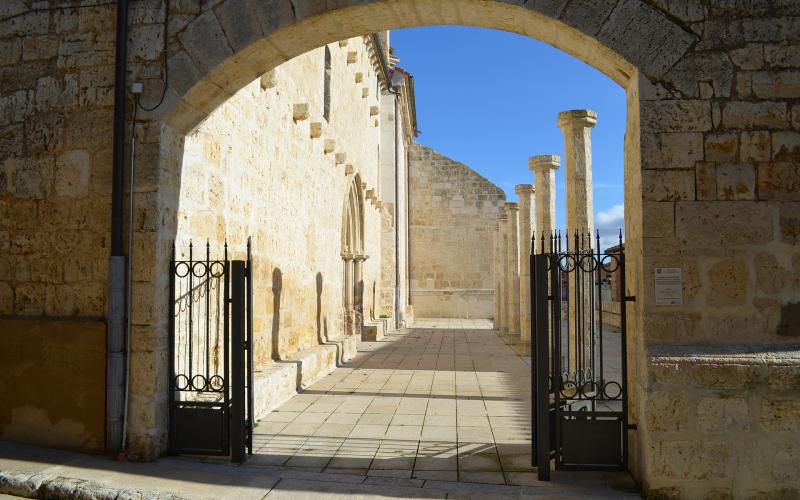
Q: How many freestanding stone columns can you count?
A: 6